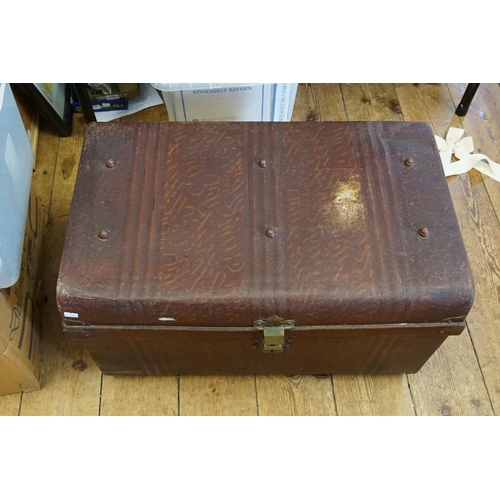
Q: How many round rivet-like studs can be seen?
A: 6